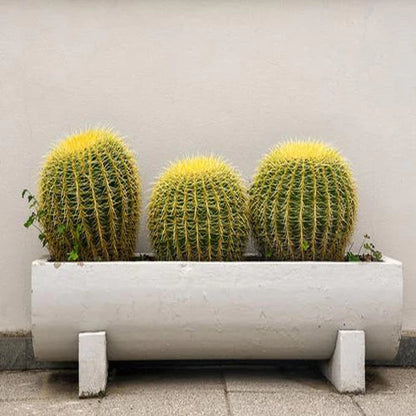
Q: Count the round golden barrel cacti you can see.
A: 3